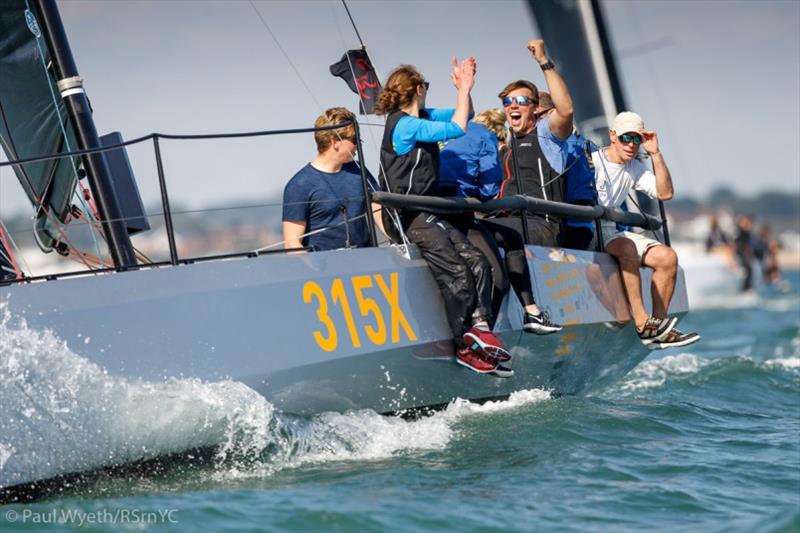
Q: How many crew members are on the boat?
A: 6